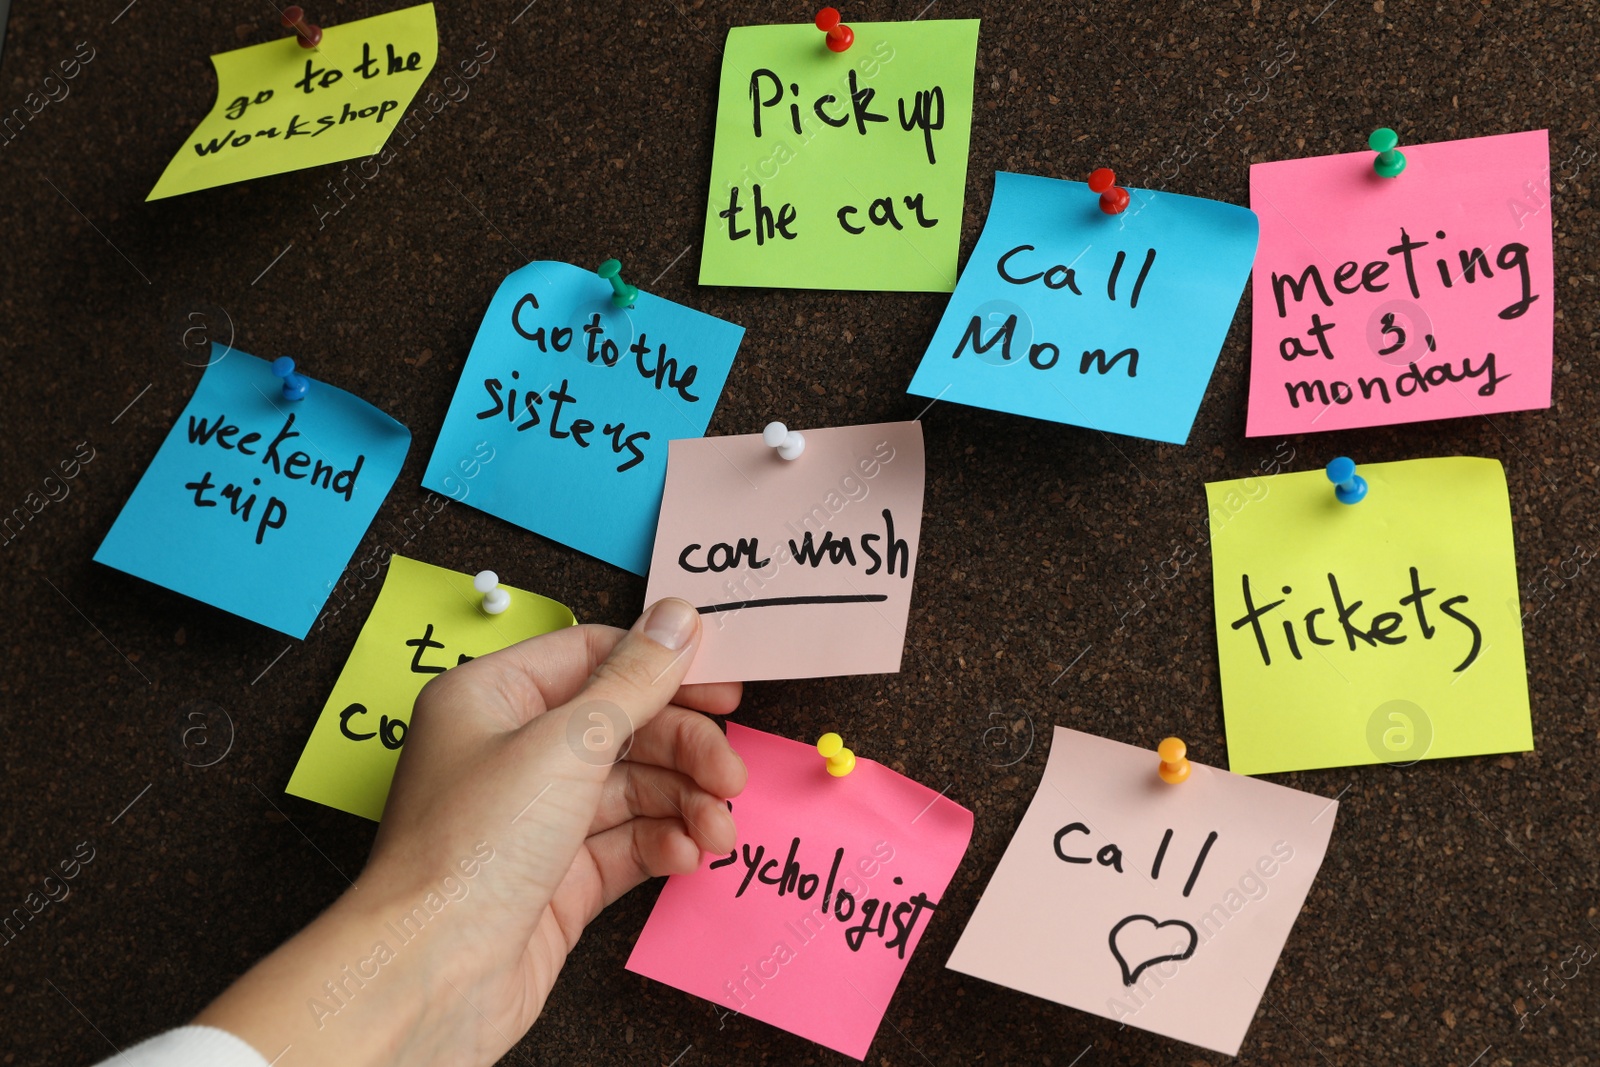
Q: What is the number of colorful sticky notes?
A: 11